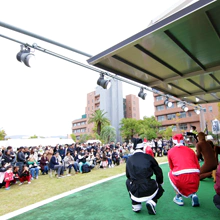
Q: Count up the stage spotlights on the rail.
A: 6